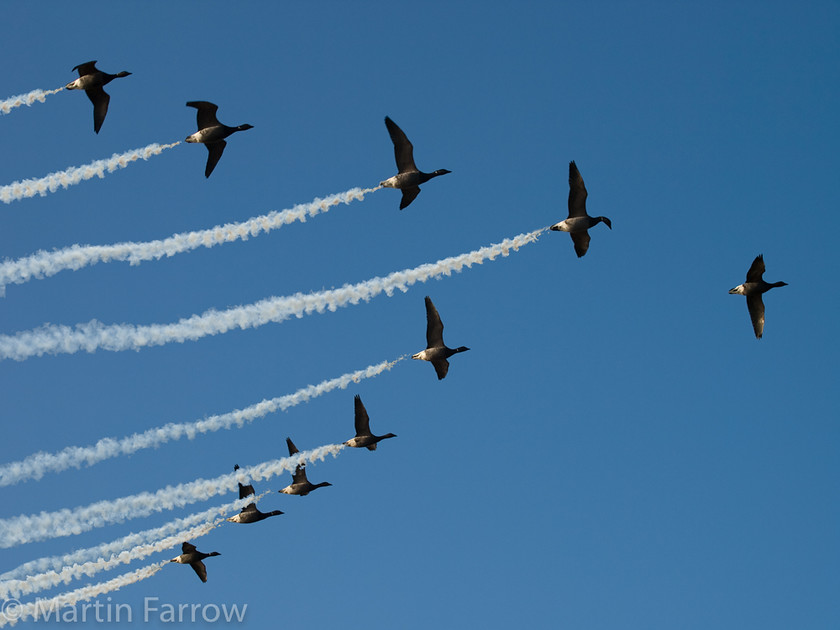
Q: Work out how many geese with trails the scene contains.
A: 9